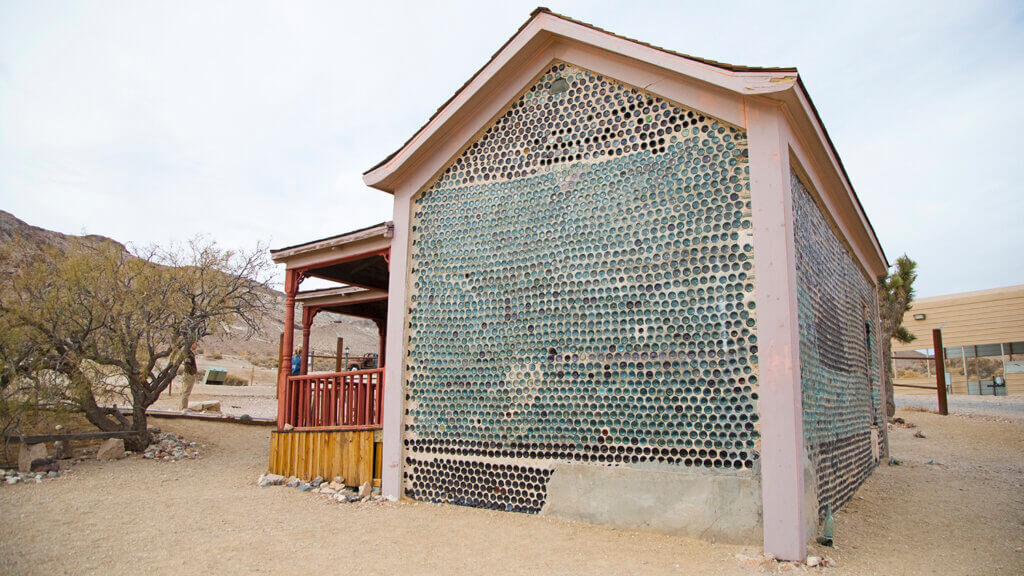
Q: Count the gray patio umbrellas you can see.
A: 0